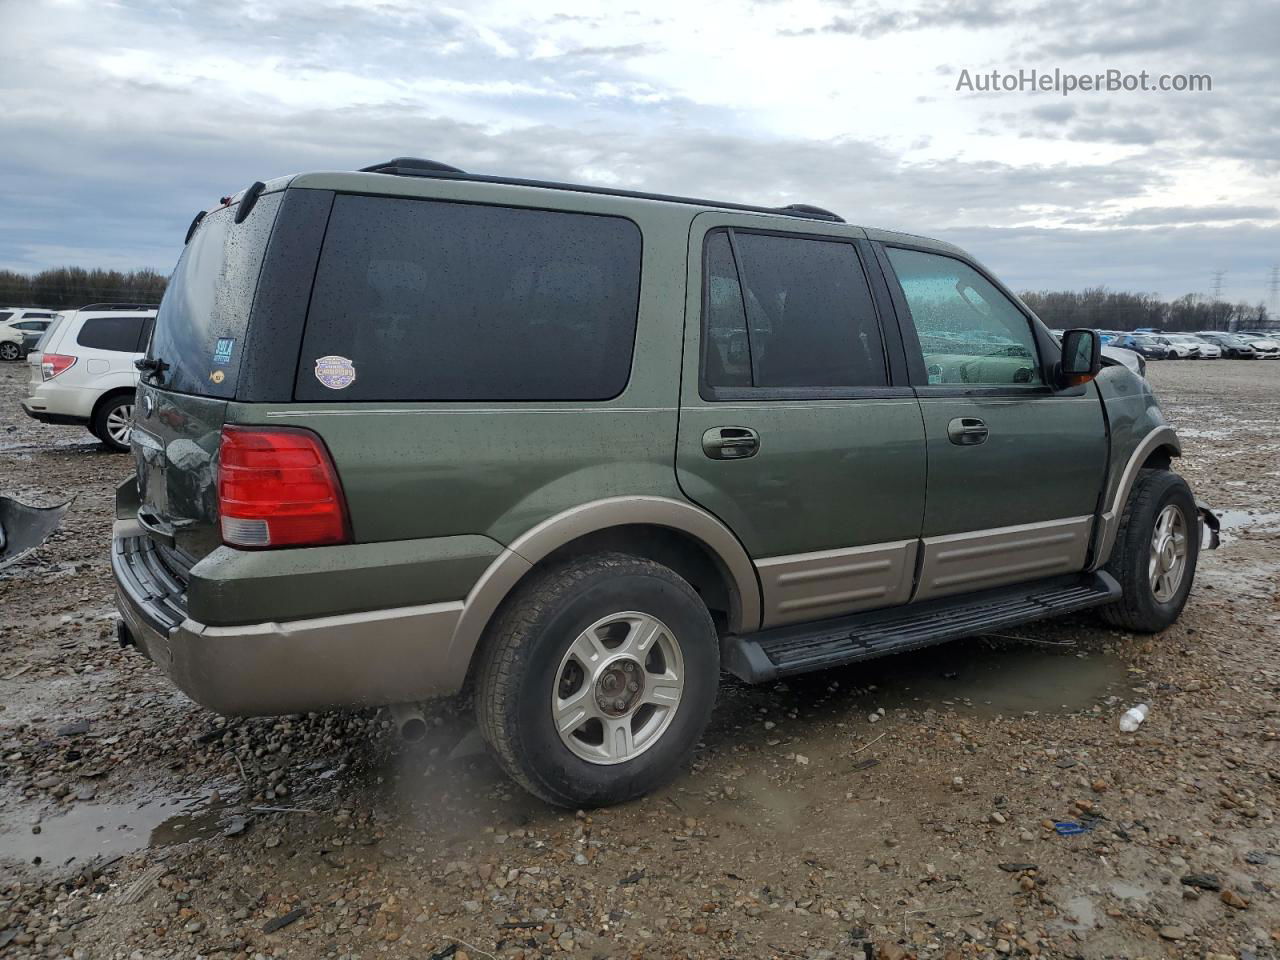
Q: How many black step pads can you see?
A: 2